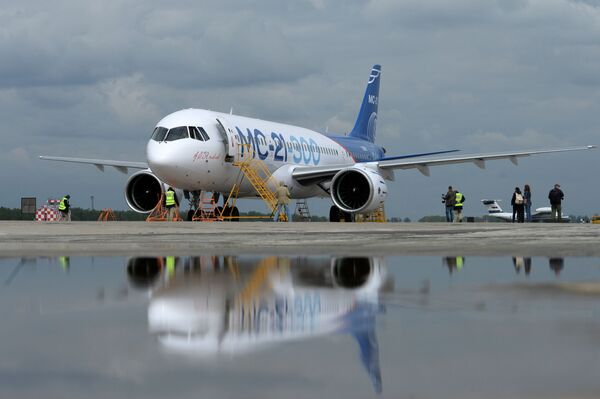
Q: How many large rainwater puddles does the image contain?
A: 1